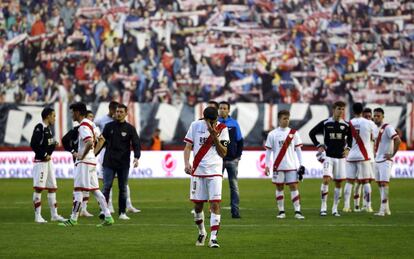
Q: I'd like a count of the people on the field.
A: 13